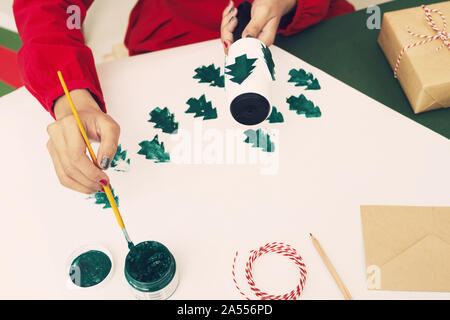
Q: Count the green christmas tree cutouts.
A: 12